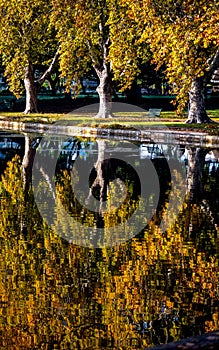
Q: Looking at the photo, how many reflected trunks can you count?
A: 3